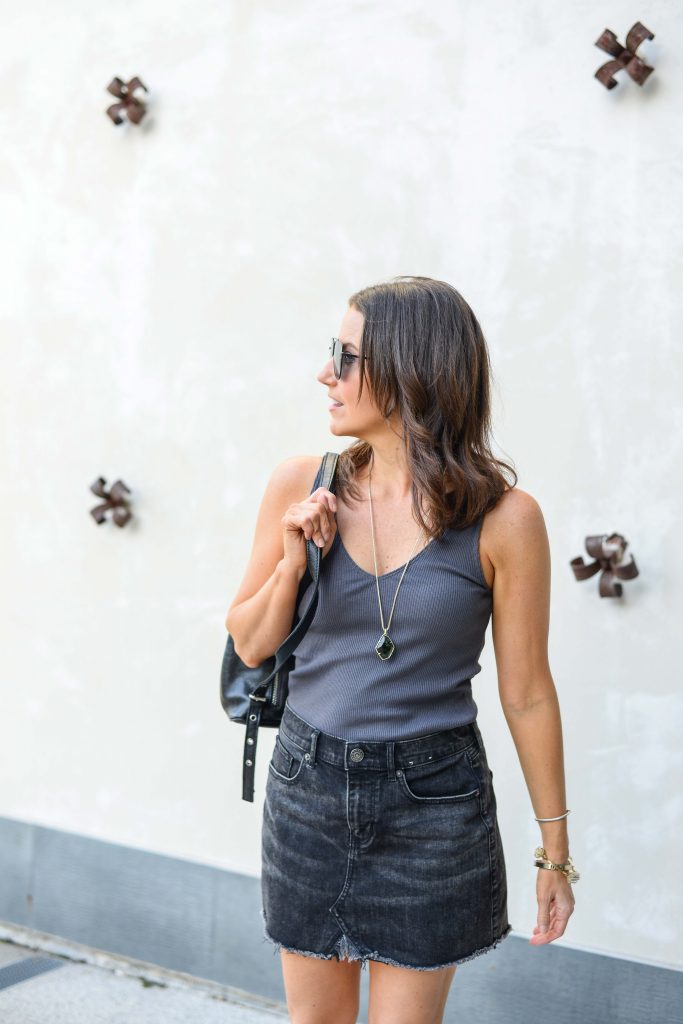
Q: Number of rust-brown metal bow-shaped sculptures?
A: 4